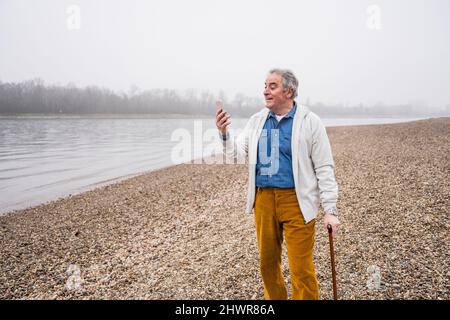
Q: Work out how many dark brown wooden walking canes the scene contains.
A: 1